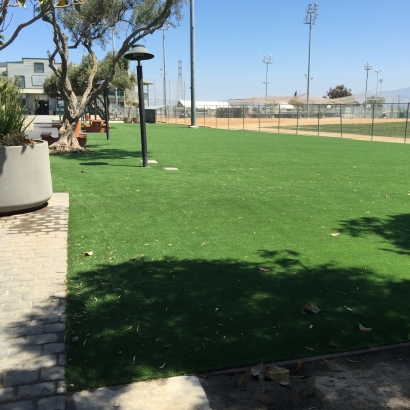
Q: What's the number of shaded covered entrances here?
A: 1